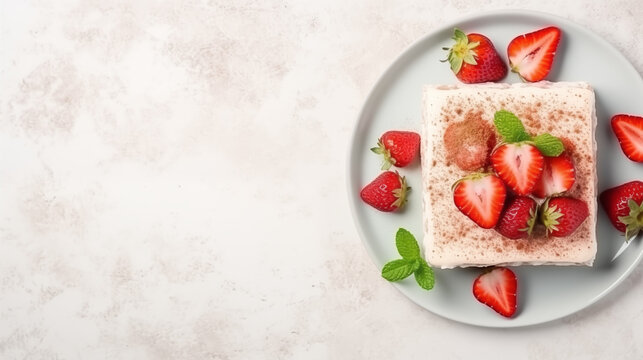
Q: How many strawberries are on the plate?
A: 12